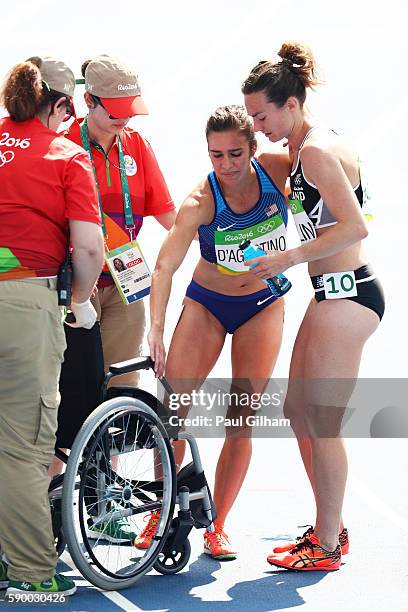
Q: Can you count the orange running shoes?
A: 4